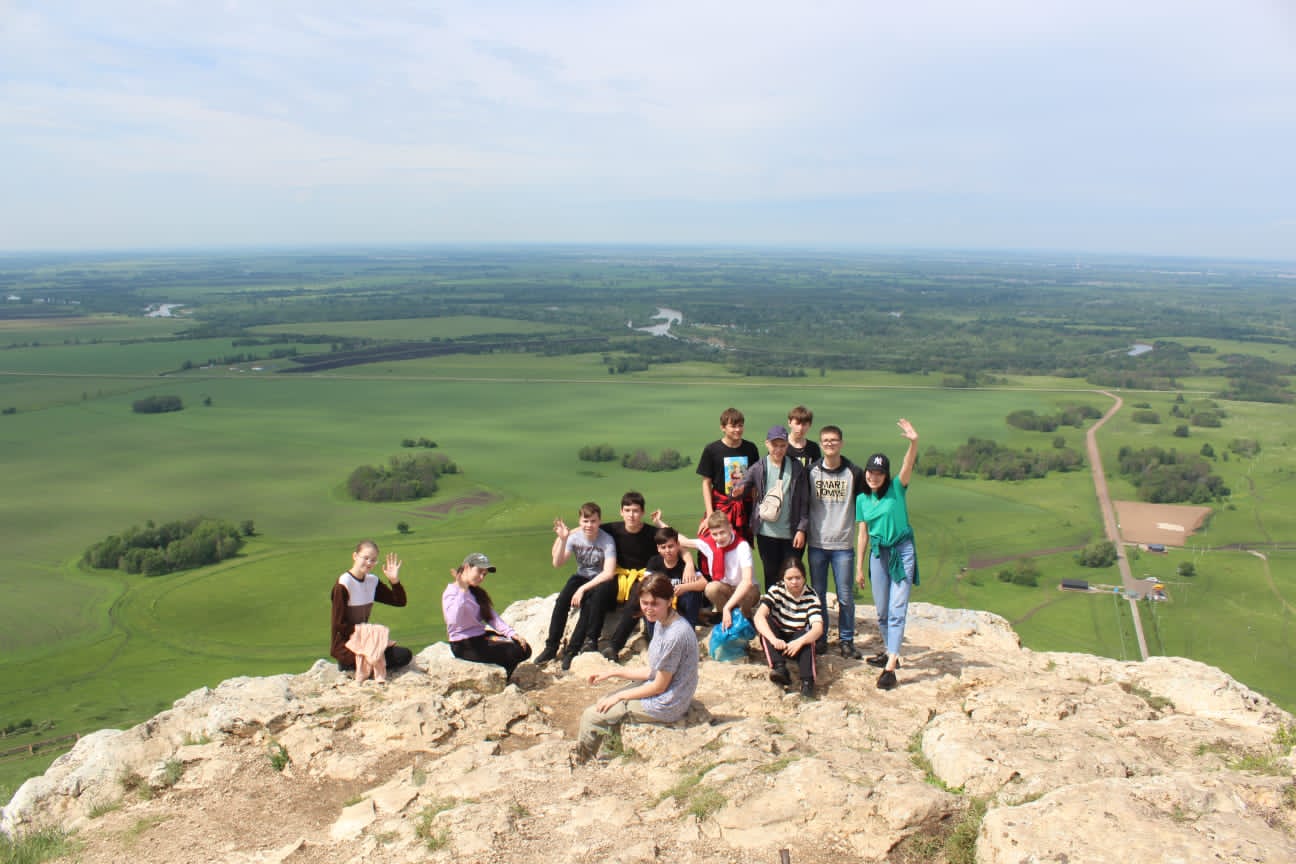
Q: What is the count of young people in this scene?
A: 13